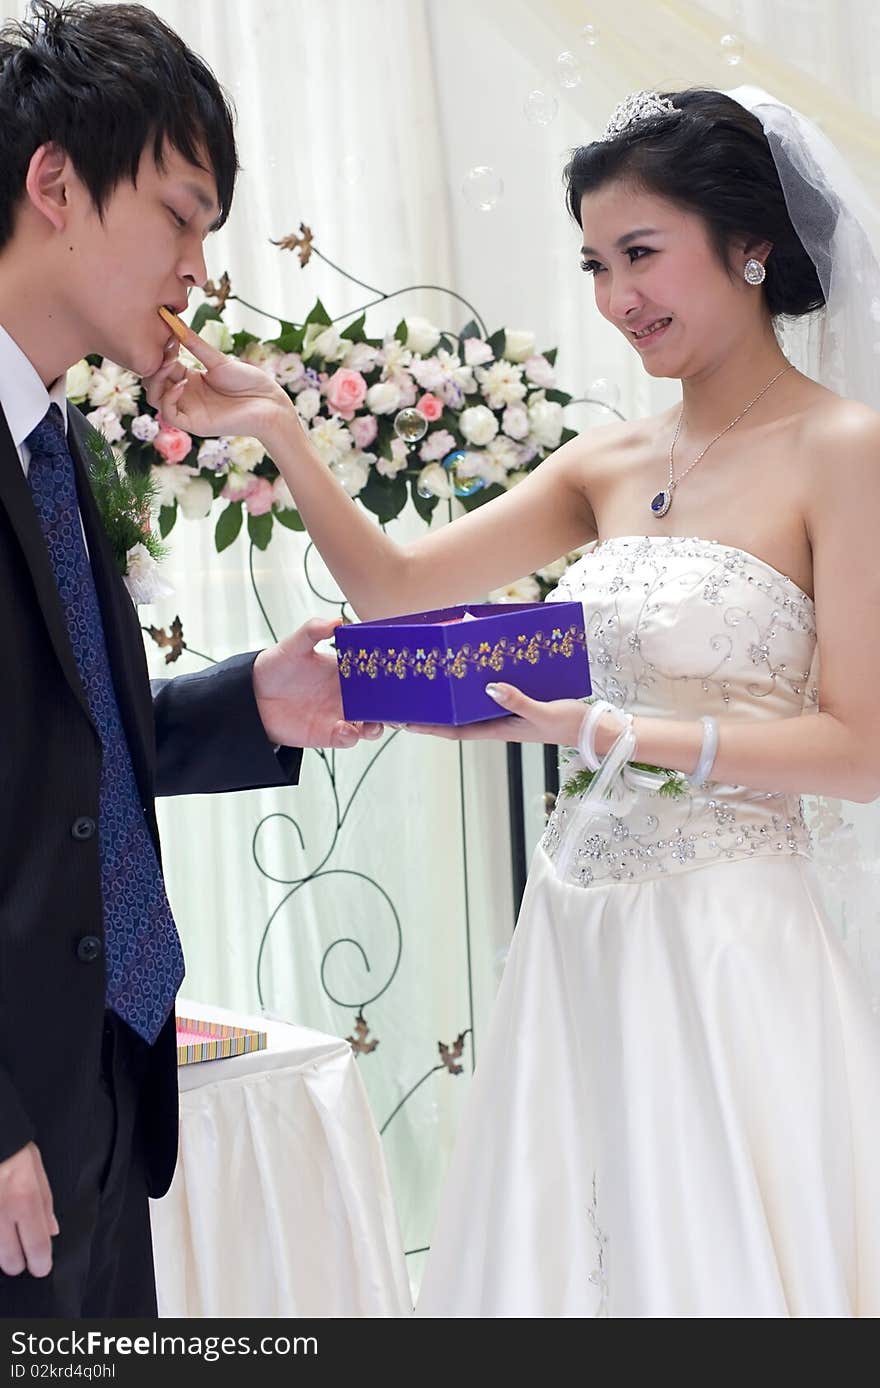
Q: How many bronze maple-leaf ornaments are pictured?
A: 5